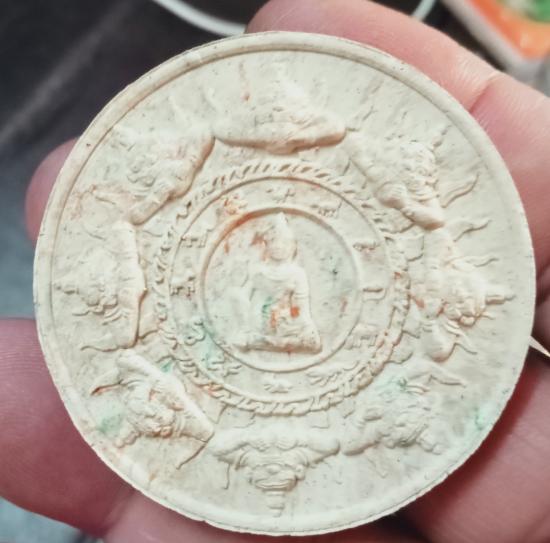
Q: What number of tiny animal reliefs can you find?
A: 12